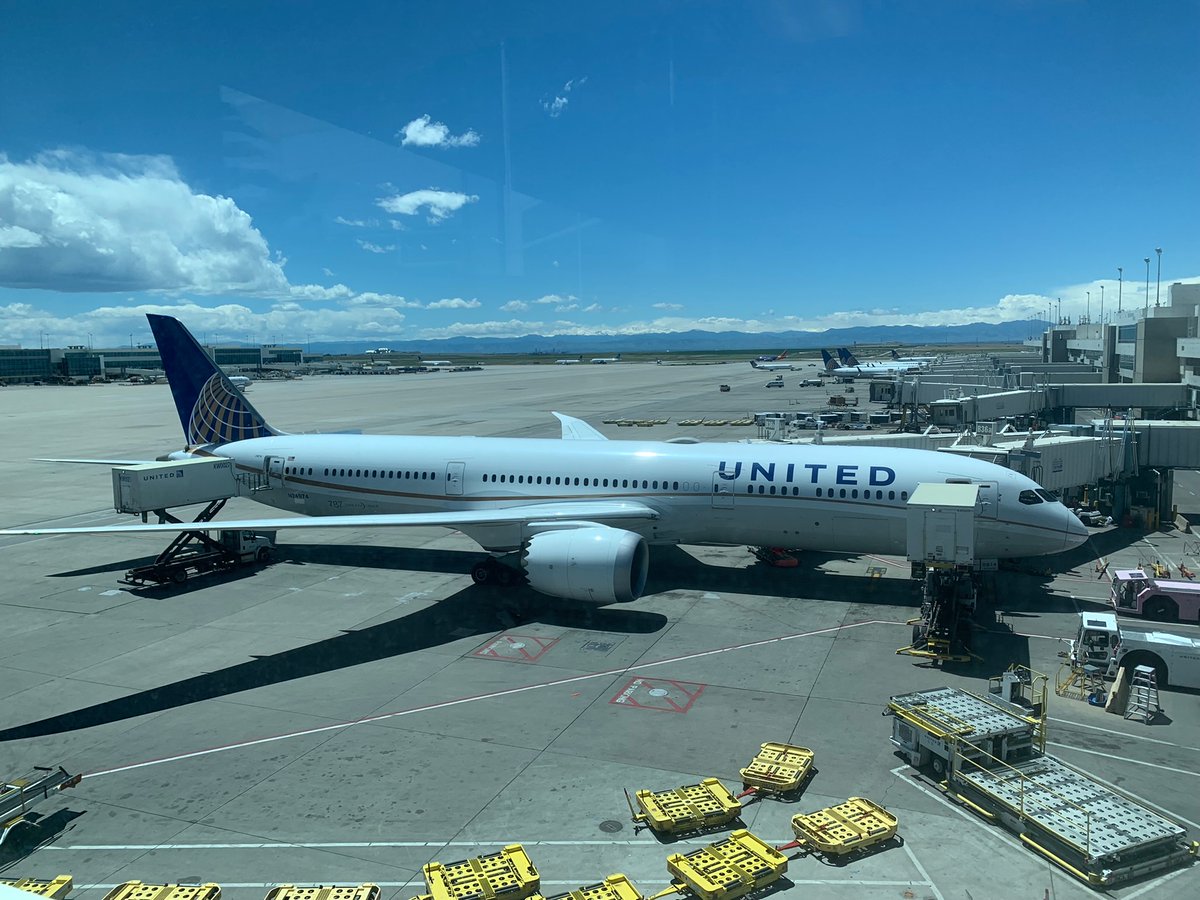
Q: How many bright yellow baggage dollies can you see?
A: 9